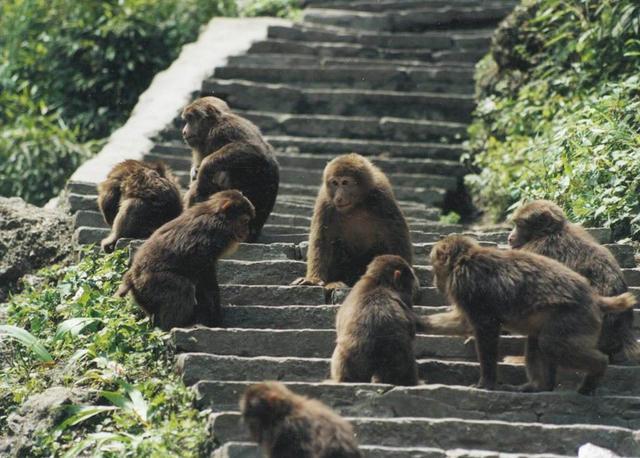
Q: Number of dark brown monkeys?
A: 8